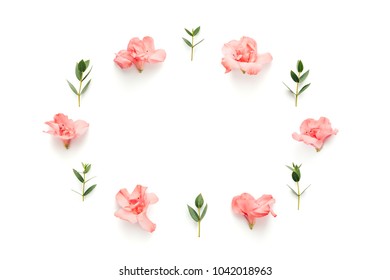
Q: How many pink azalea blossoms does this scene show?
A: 6